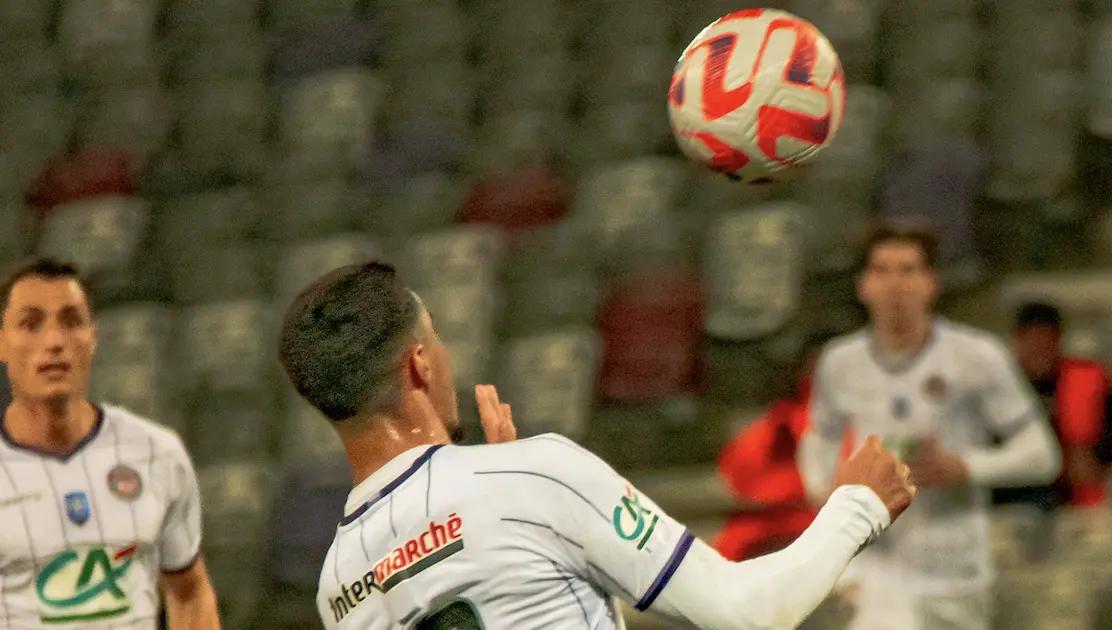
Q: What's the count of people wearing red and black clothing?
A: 1